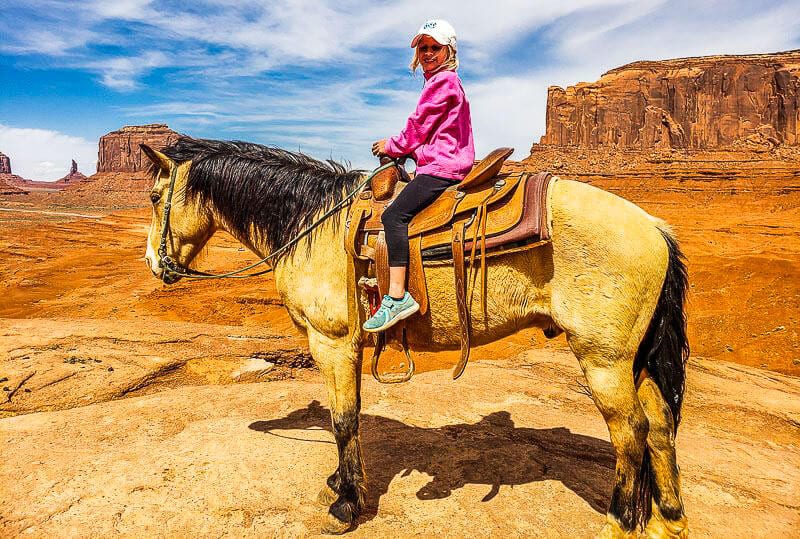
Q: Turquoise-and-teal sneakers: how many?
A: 1